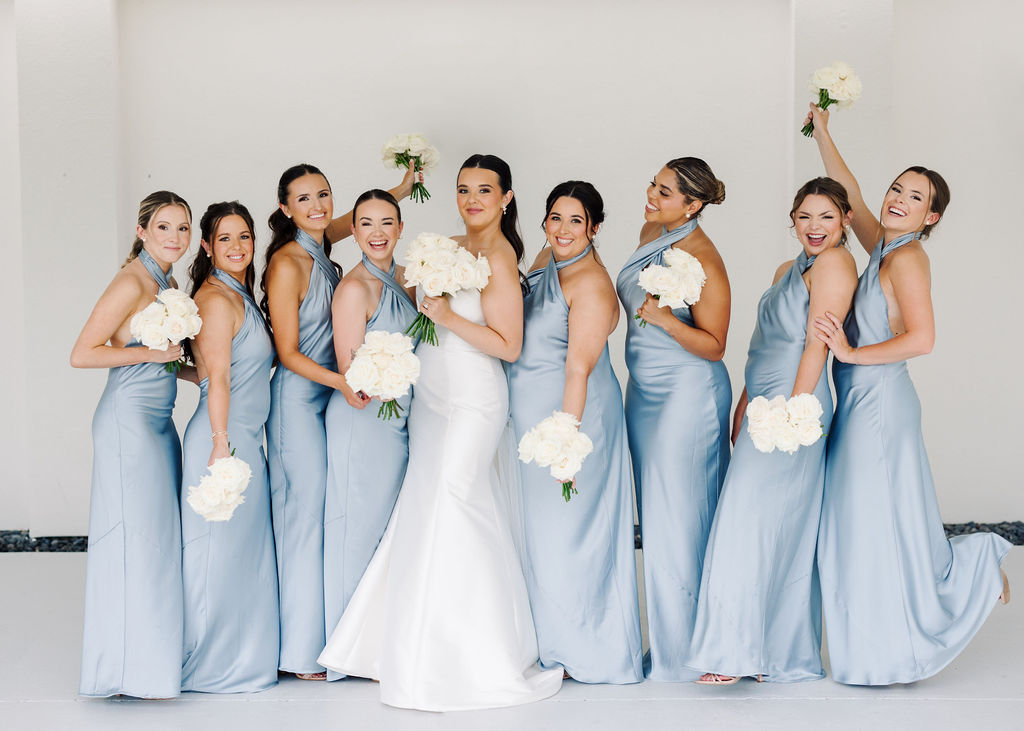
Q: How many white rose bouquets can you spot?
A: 9